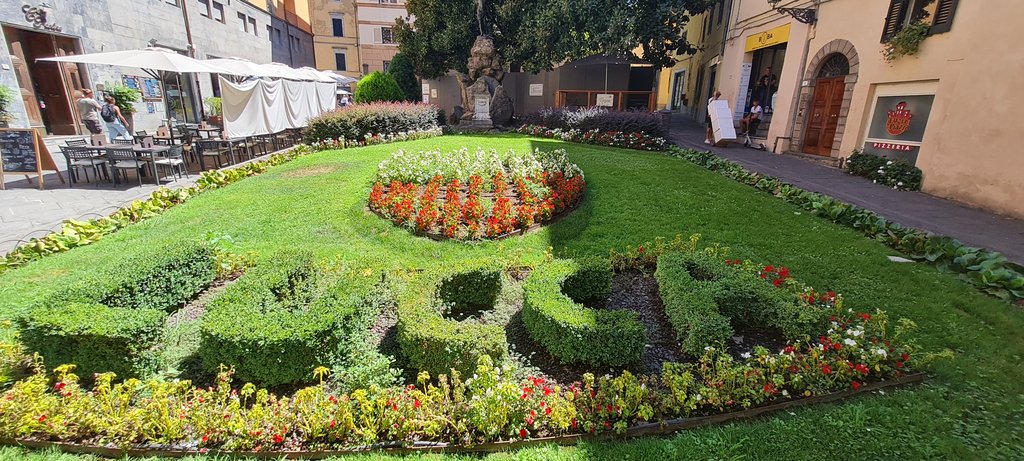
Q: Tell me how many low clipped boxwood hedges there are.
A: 5